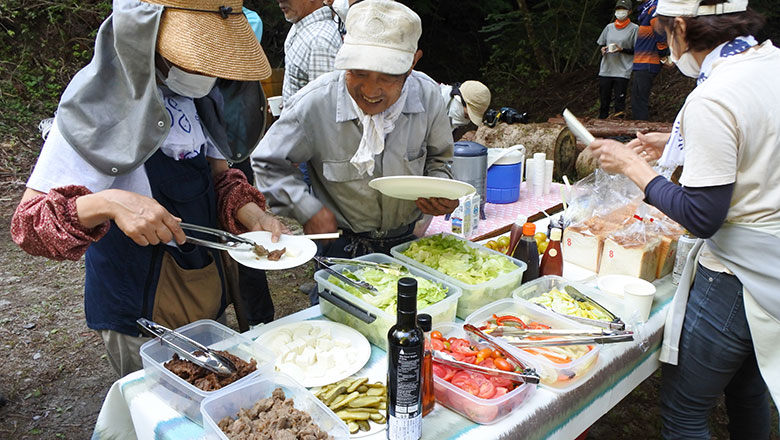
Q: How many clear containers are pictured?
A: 7